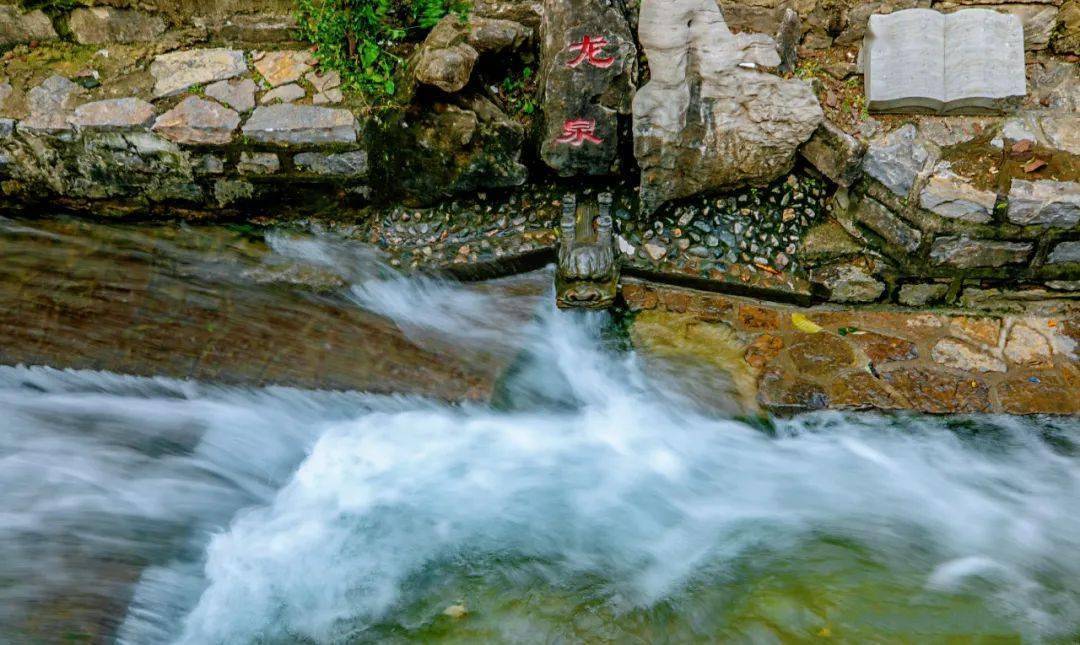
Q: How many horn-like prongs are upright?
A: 2